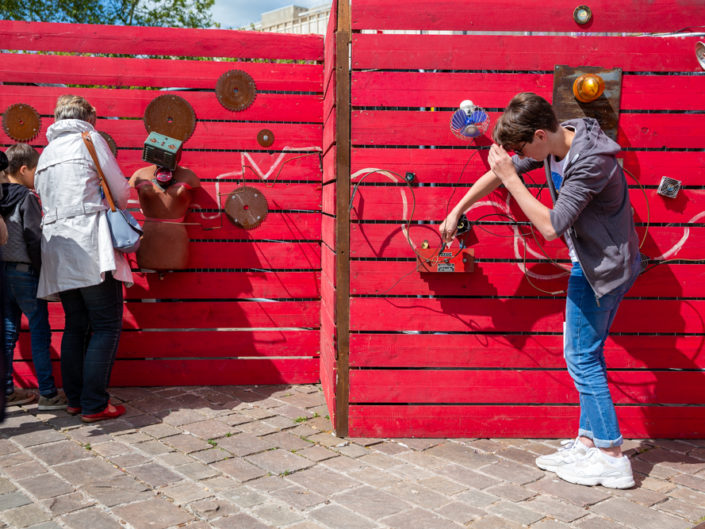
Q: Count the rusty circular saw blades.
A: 6